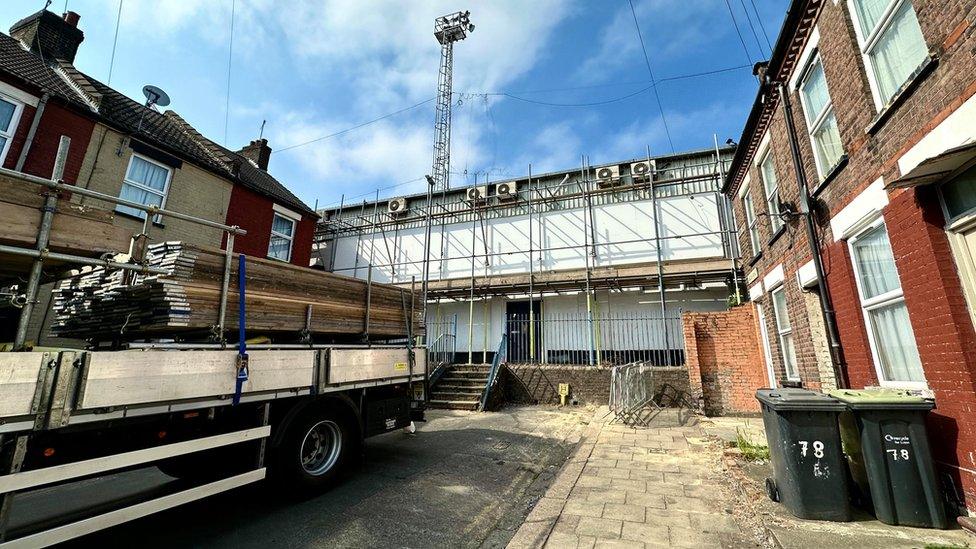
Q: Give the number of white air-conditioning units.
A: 5